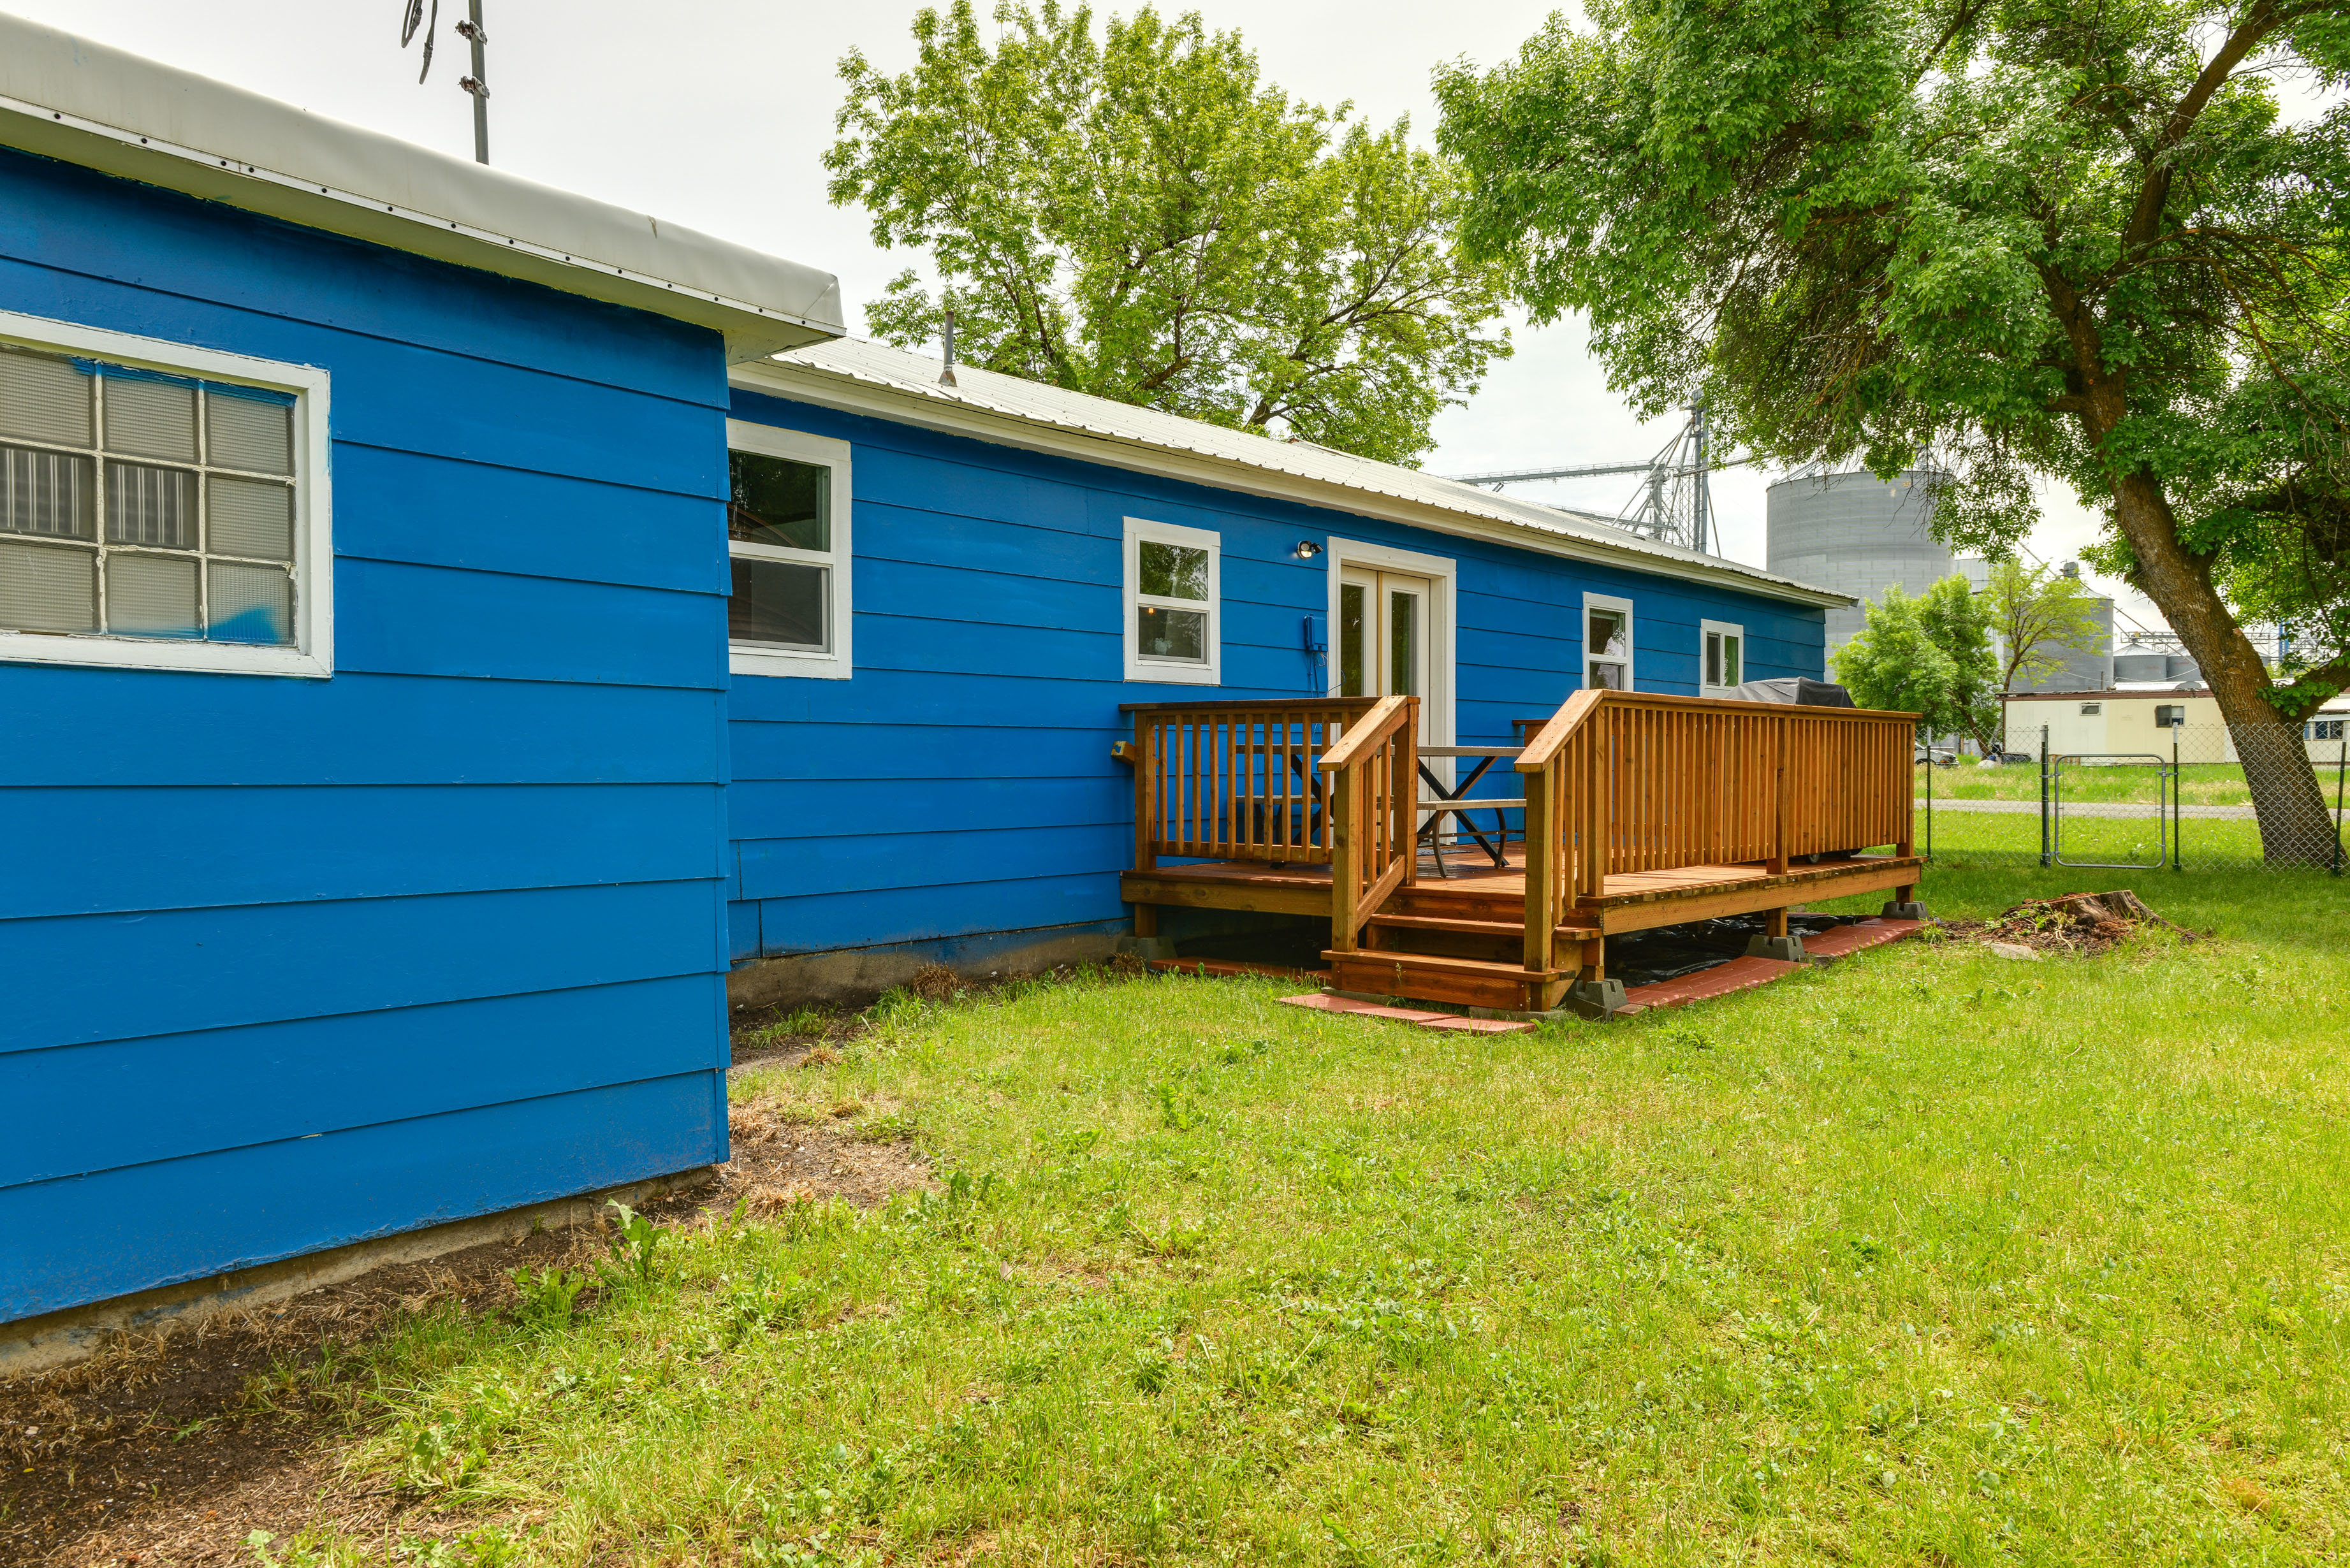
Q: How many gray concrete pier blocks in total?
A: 4